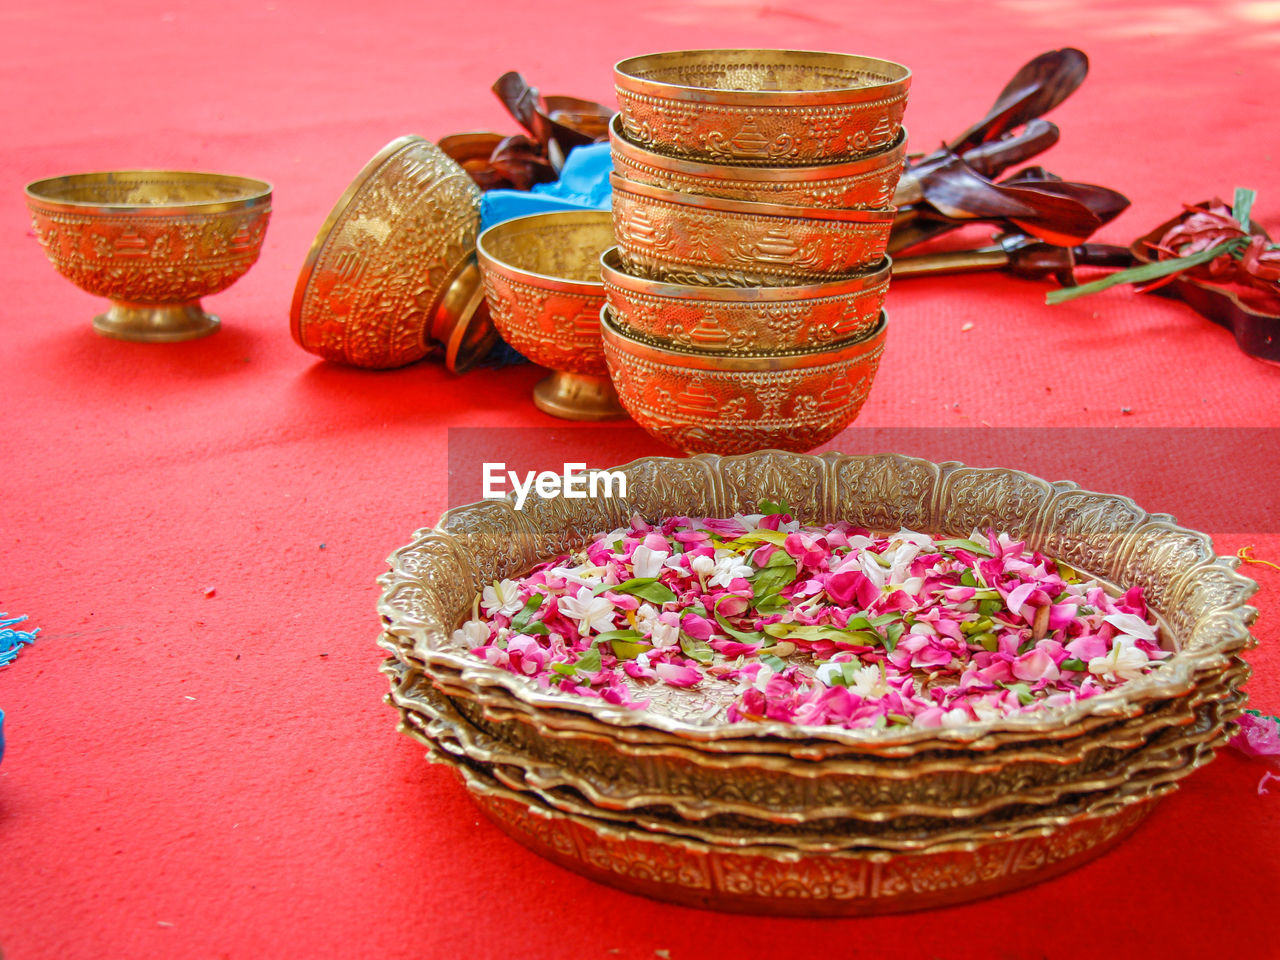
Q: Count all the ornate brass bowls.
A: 8